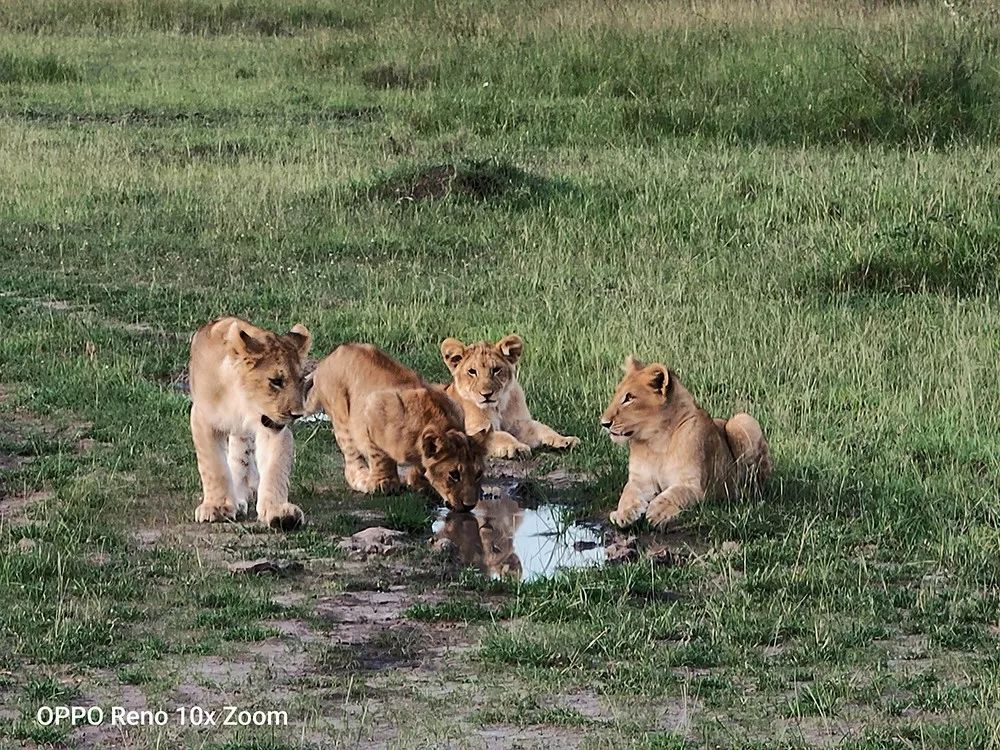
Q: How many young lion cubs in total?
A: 4